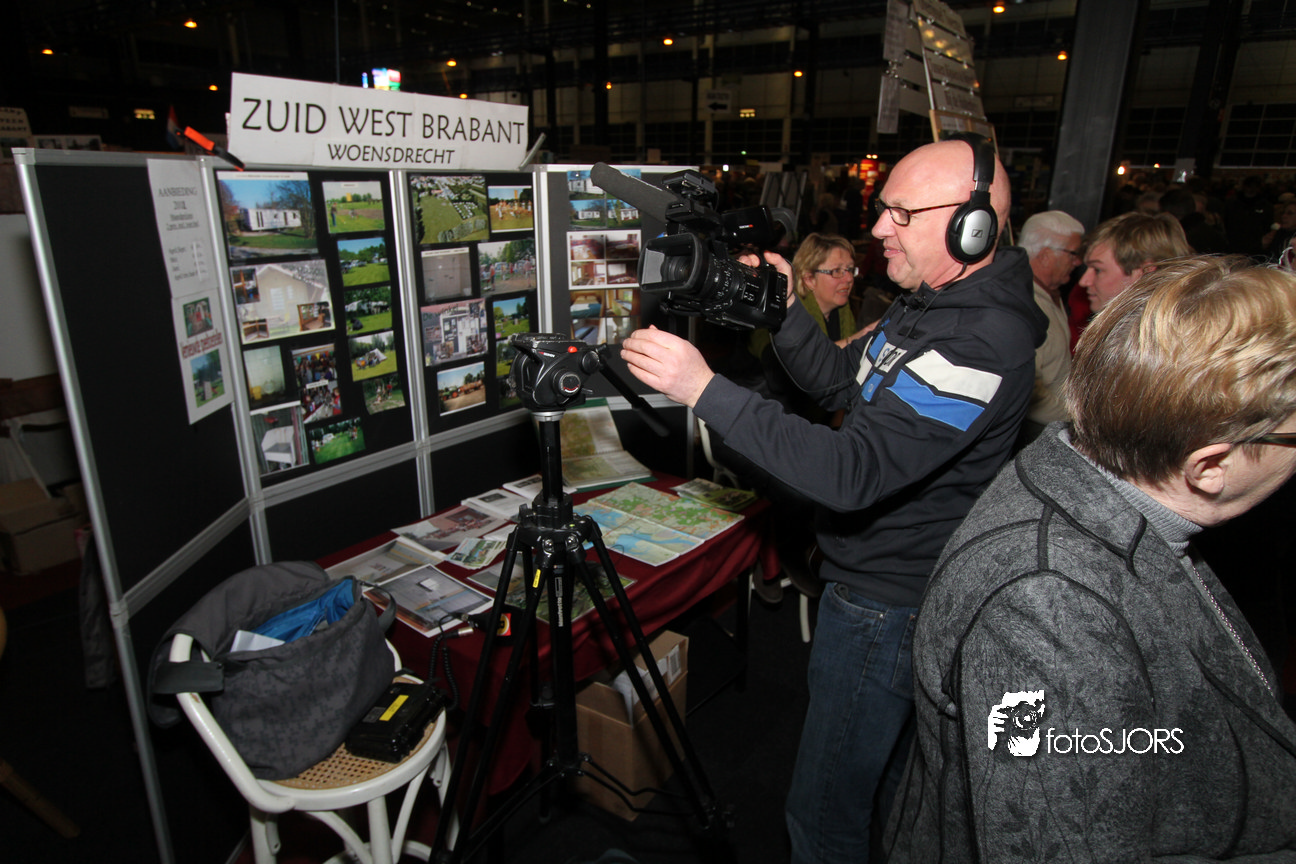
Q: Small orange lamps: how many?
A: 10